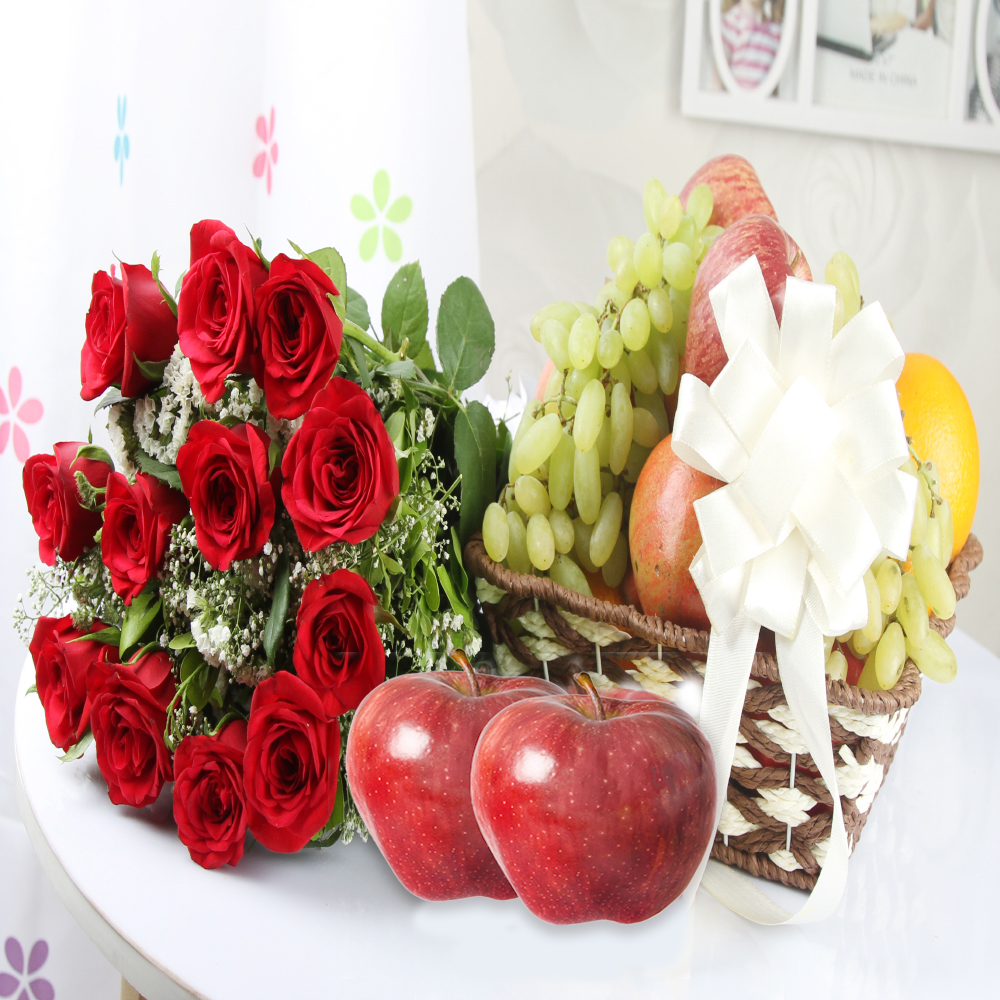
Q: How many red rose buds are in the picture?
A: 12